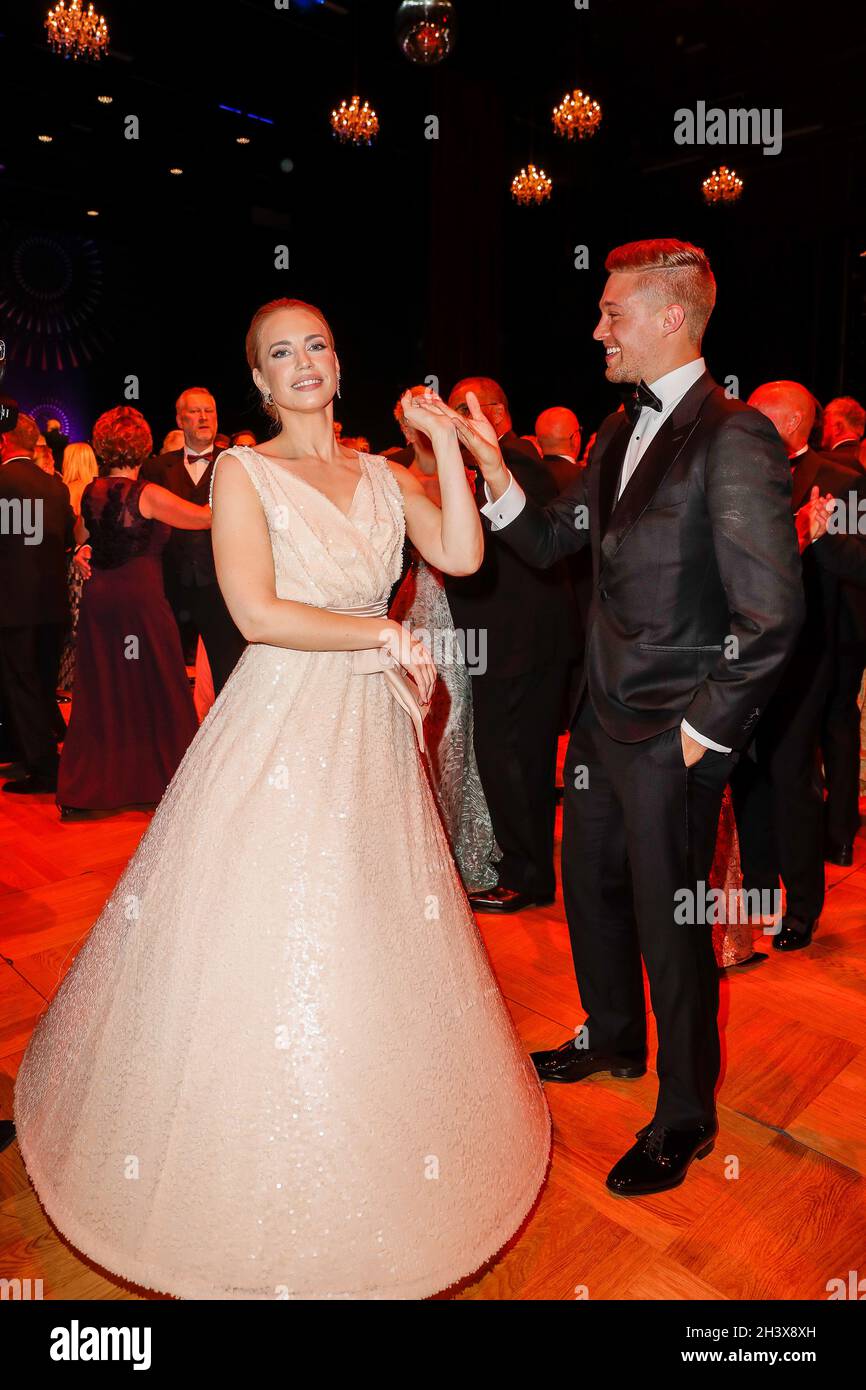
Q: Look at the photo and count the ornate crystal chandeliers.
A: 5